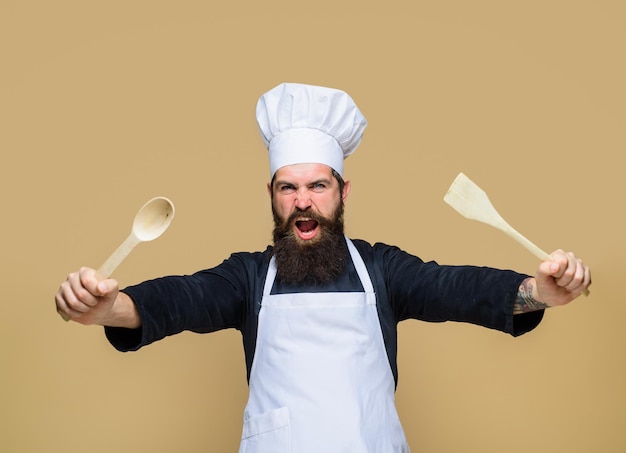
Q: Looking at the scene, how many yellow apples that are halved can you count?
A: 0